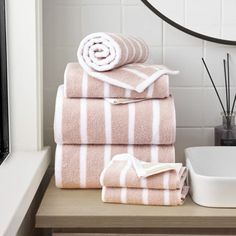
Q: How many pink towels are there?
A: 6